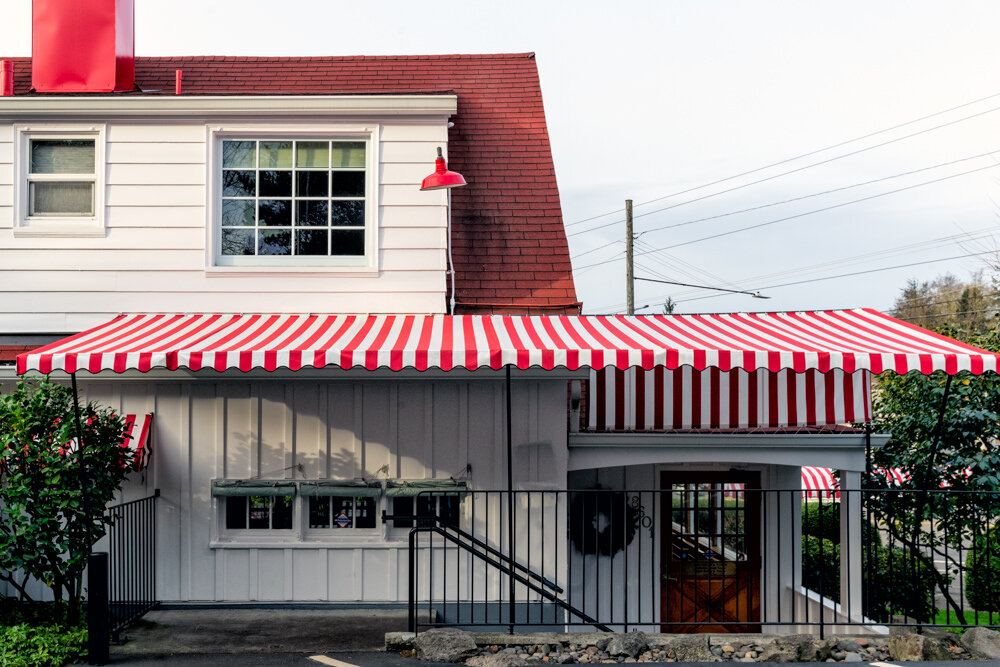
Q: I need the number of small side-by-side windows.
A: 3